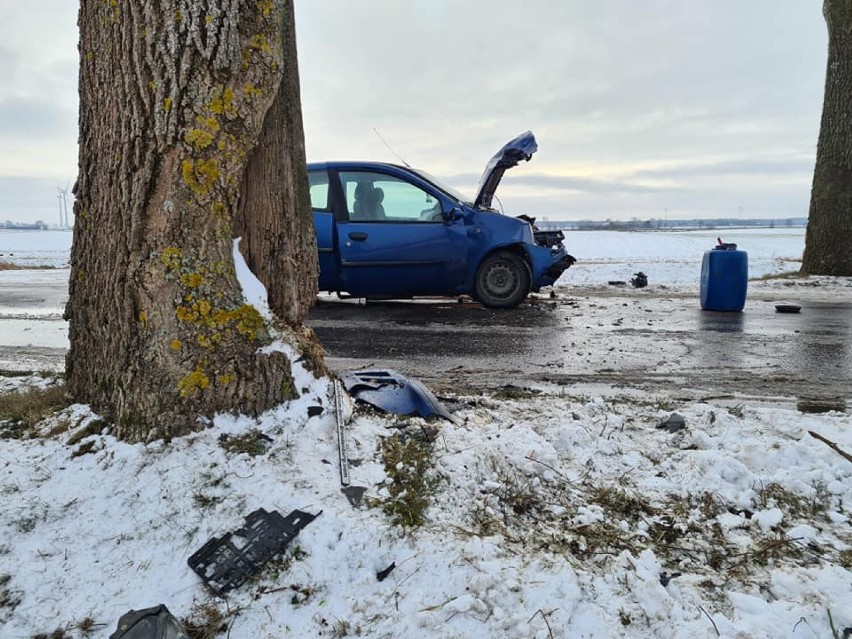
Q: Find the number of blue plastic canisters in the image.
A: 1